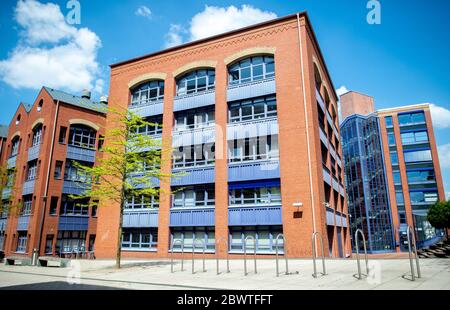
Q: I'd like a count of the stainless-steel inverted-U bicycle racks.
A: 8